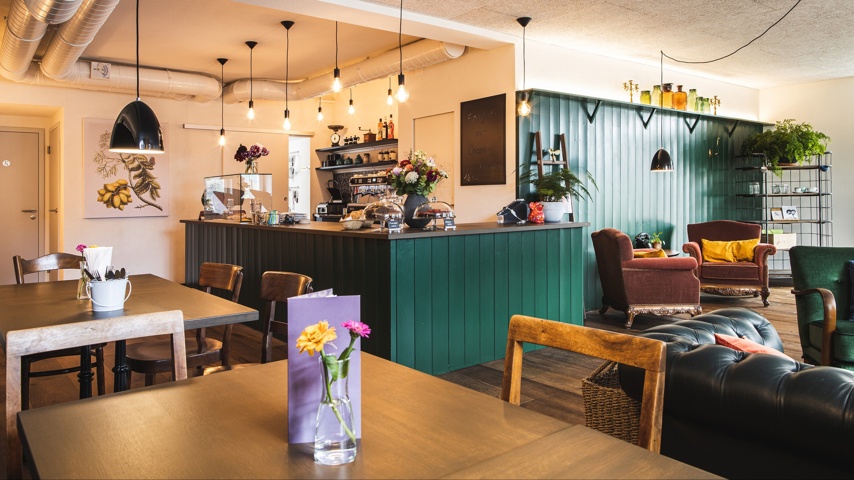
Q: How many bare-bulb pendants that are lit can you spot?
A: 9